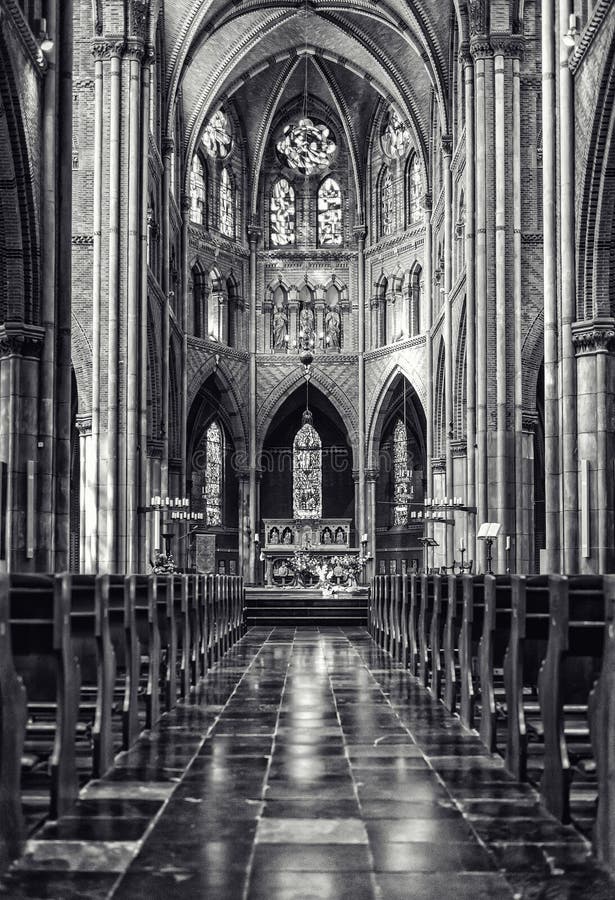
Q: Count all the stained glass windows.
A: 12